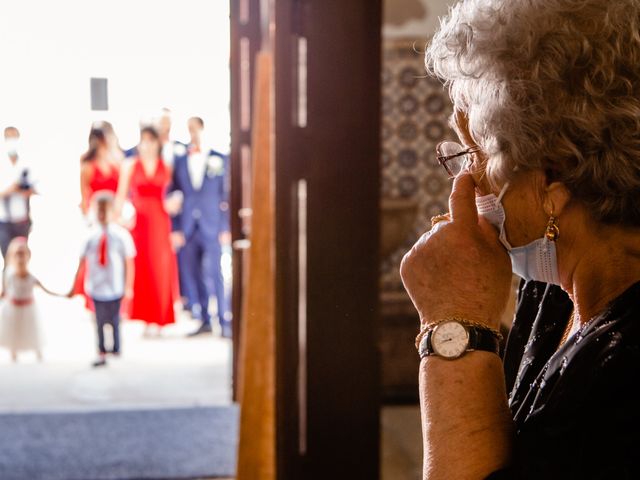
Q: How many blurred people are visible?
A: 7